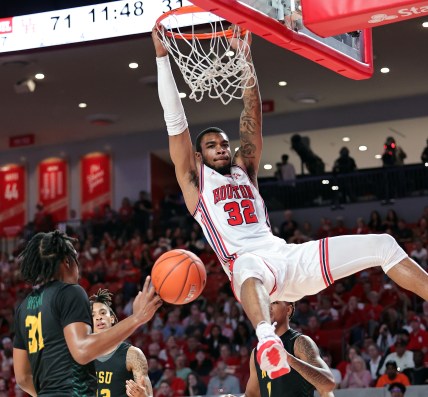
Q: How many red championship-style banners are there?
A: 3